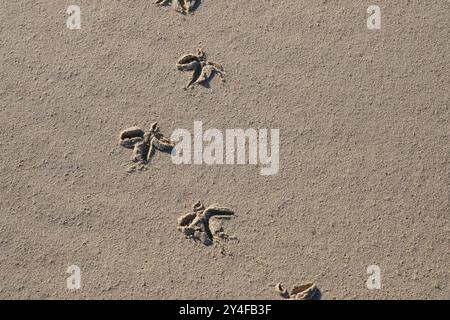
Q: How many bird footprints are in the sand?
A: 5